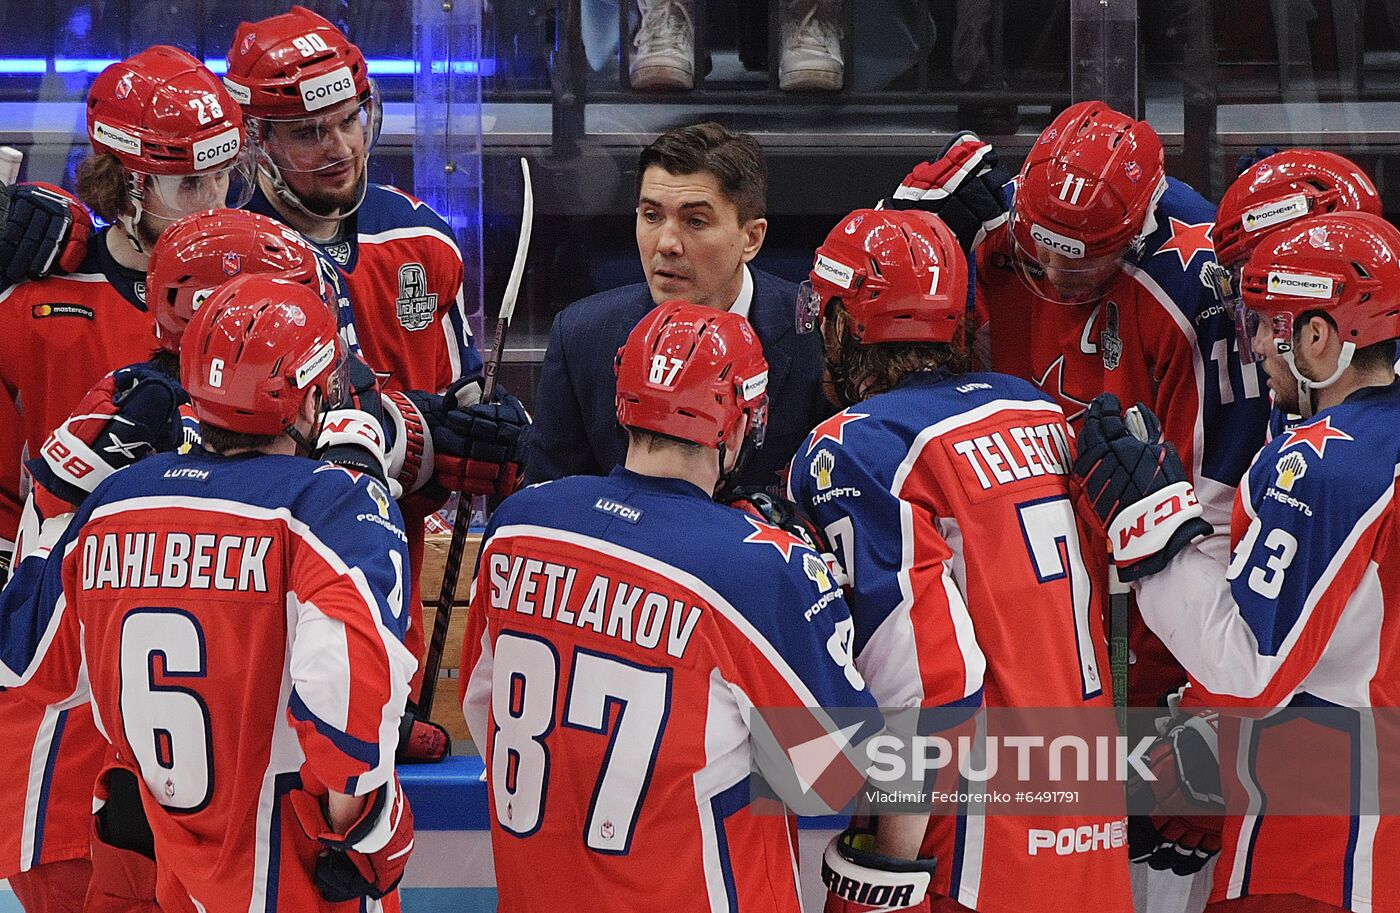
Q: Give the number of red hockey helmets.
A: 9